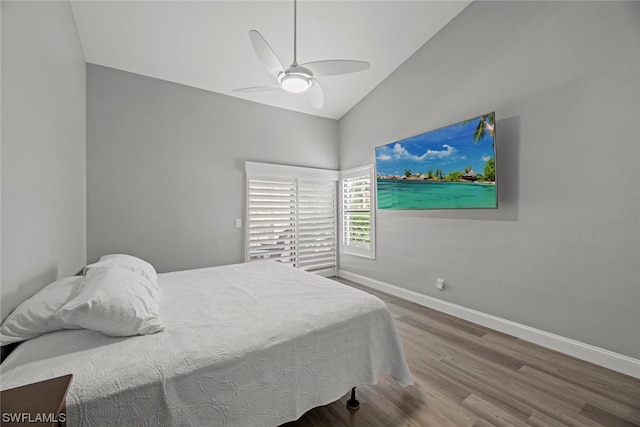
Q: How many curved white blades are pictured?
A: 4